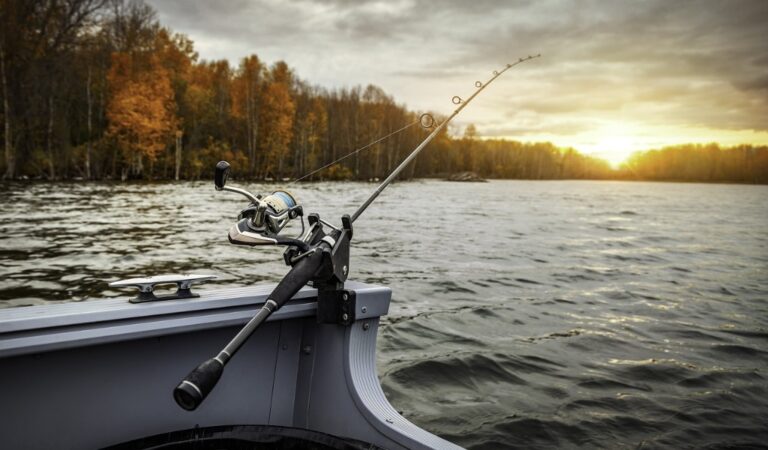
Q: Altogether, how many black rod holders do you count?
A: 1